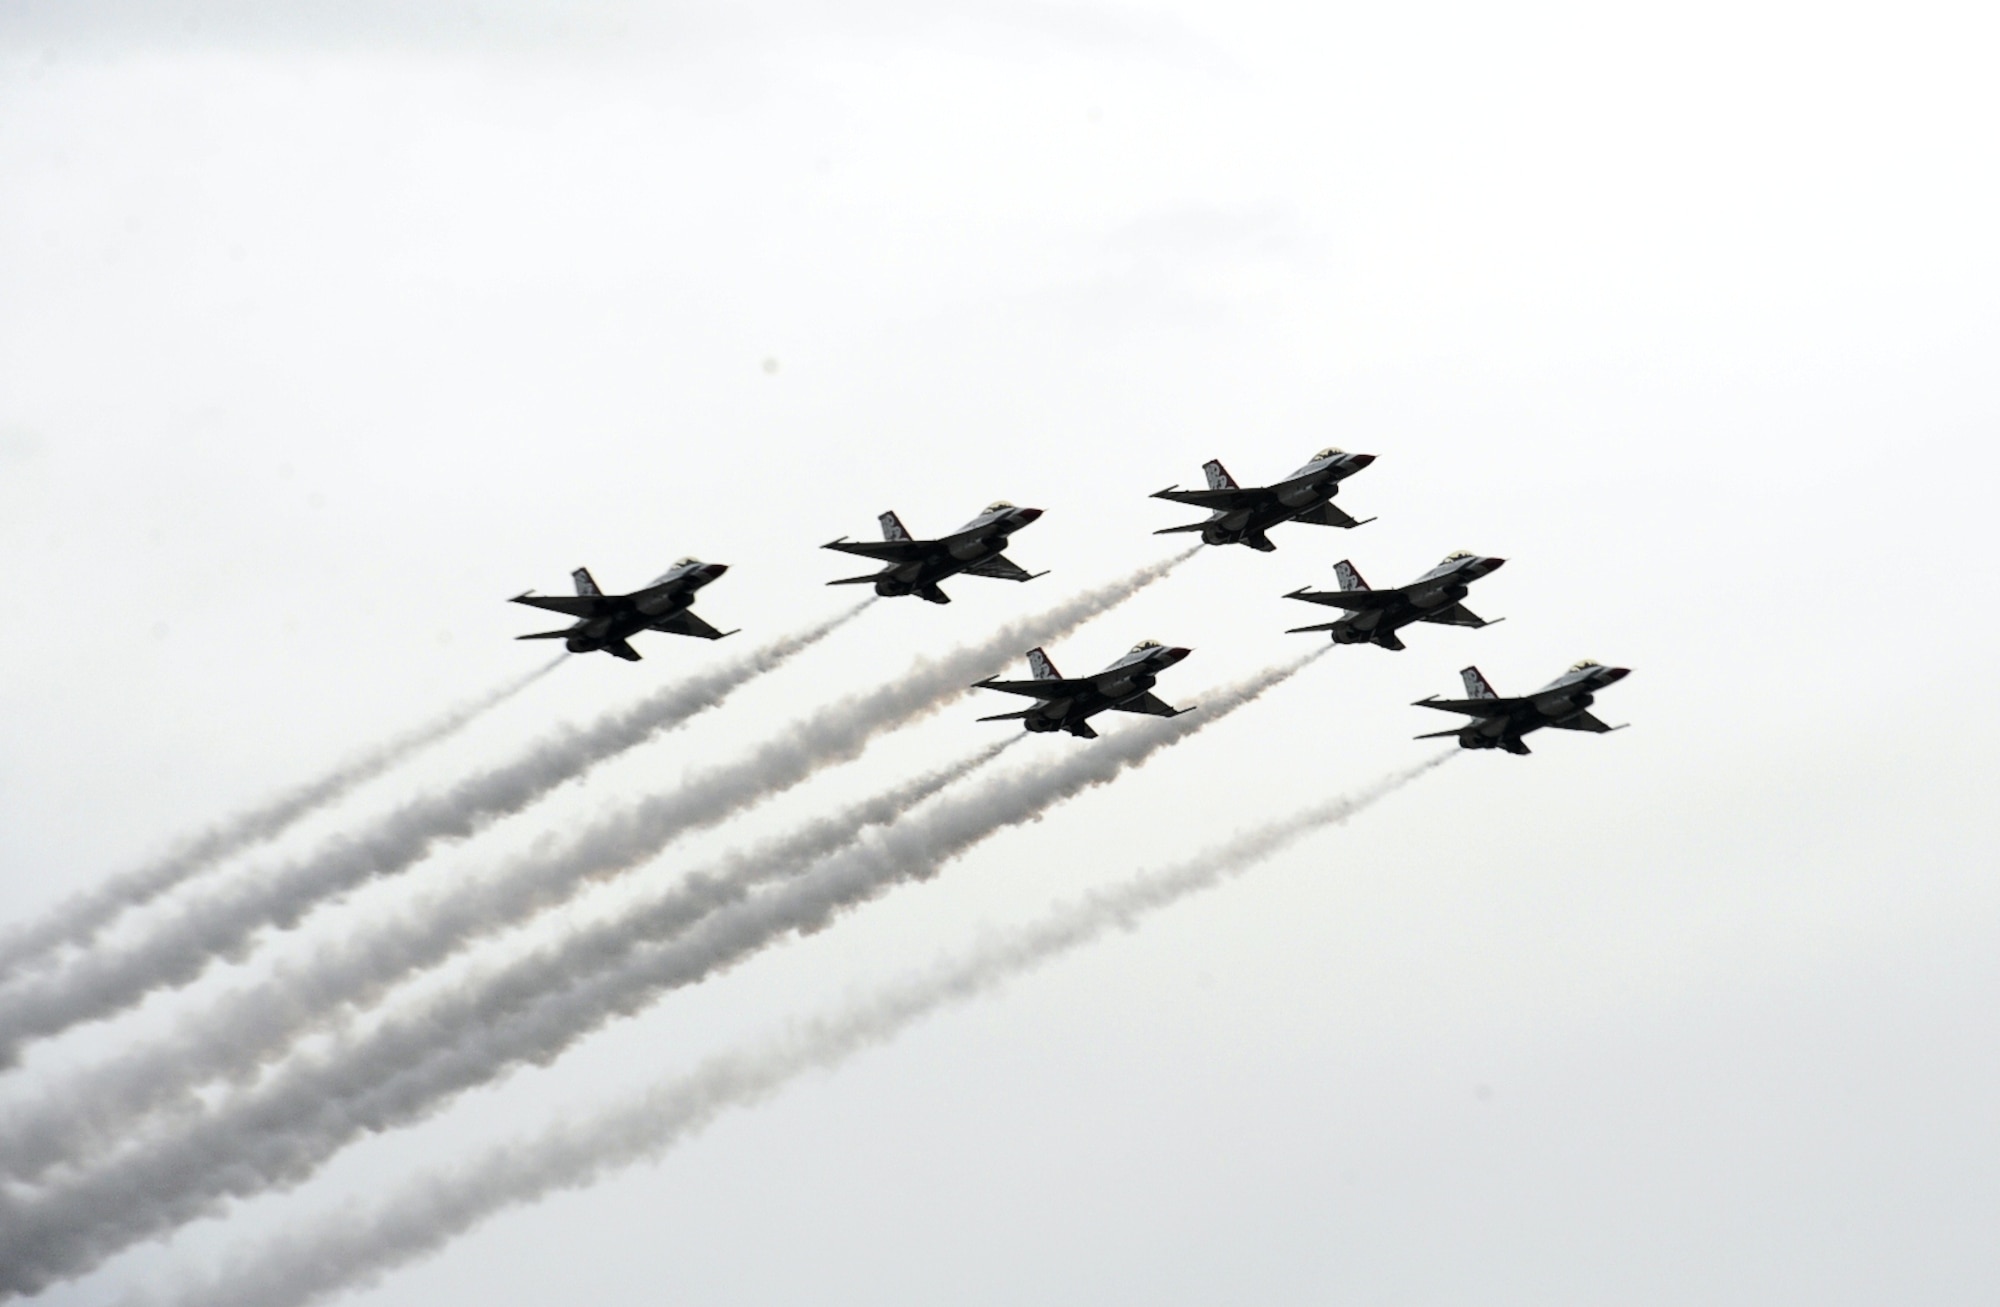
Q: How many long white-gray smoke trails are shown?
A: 6